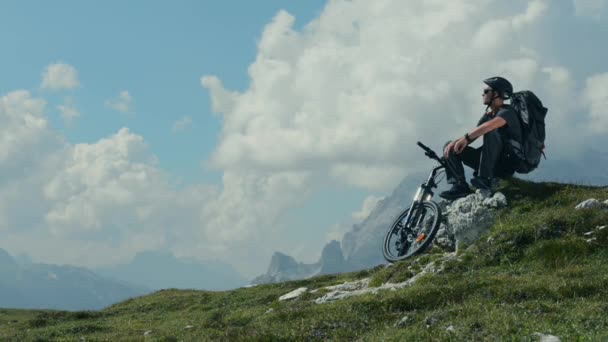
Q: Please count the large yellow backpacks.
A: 0